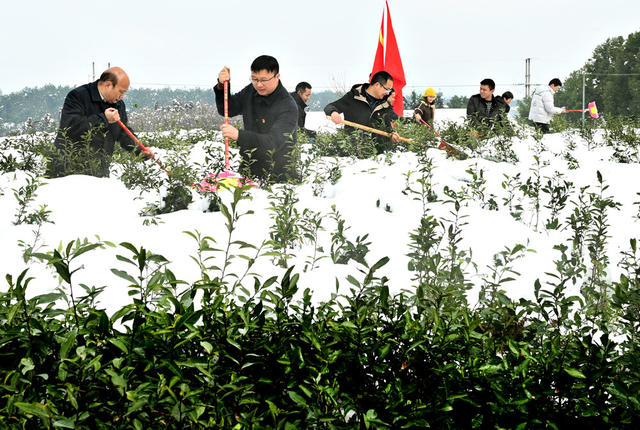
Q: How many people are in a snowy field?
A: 9